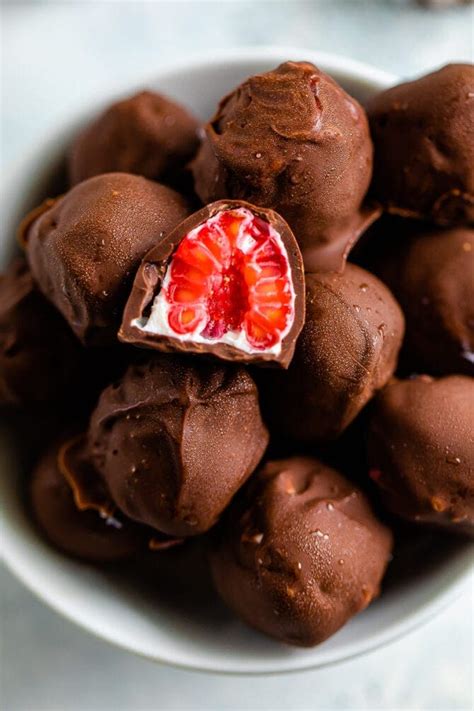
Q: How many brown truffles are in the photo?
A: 12